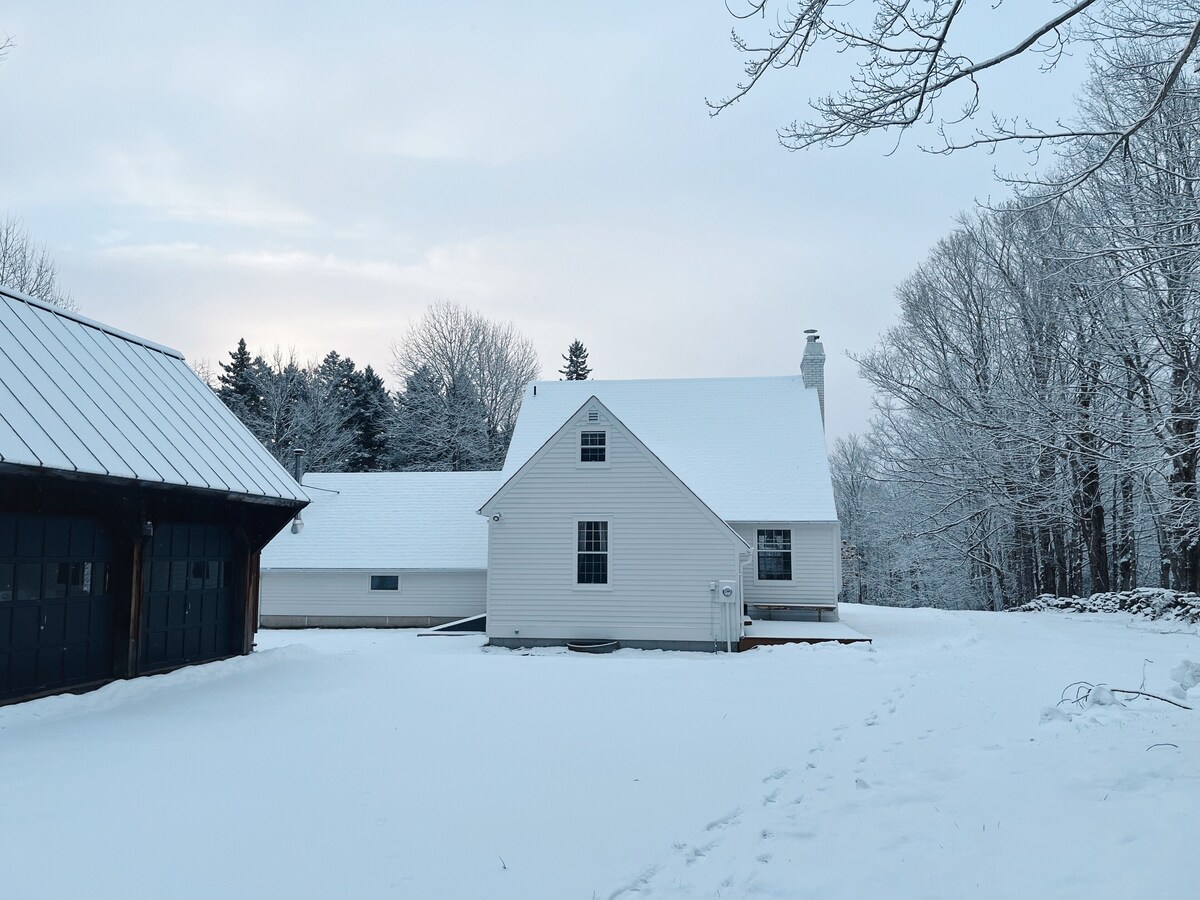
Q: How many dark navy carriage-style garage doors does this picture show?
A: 2